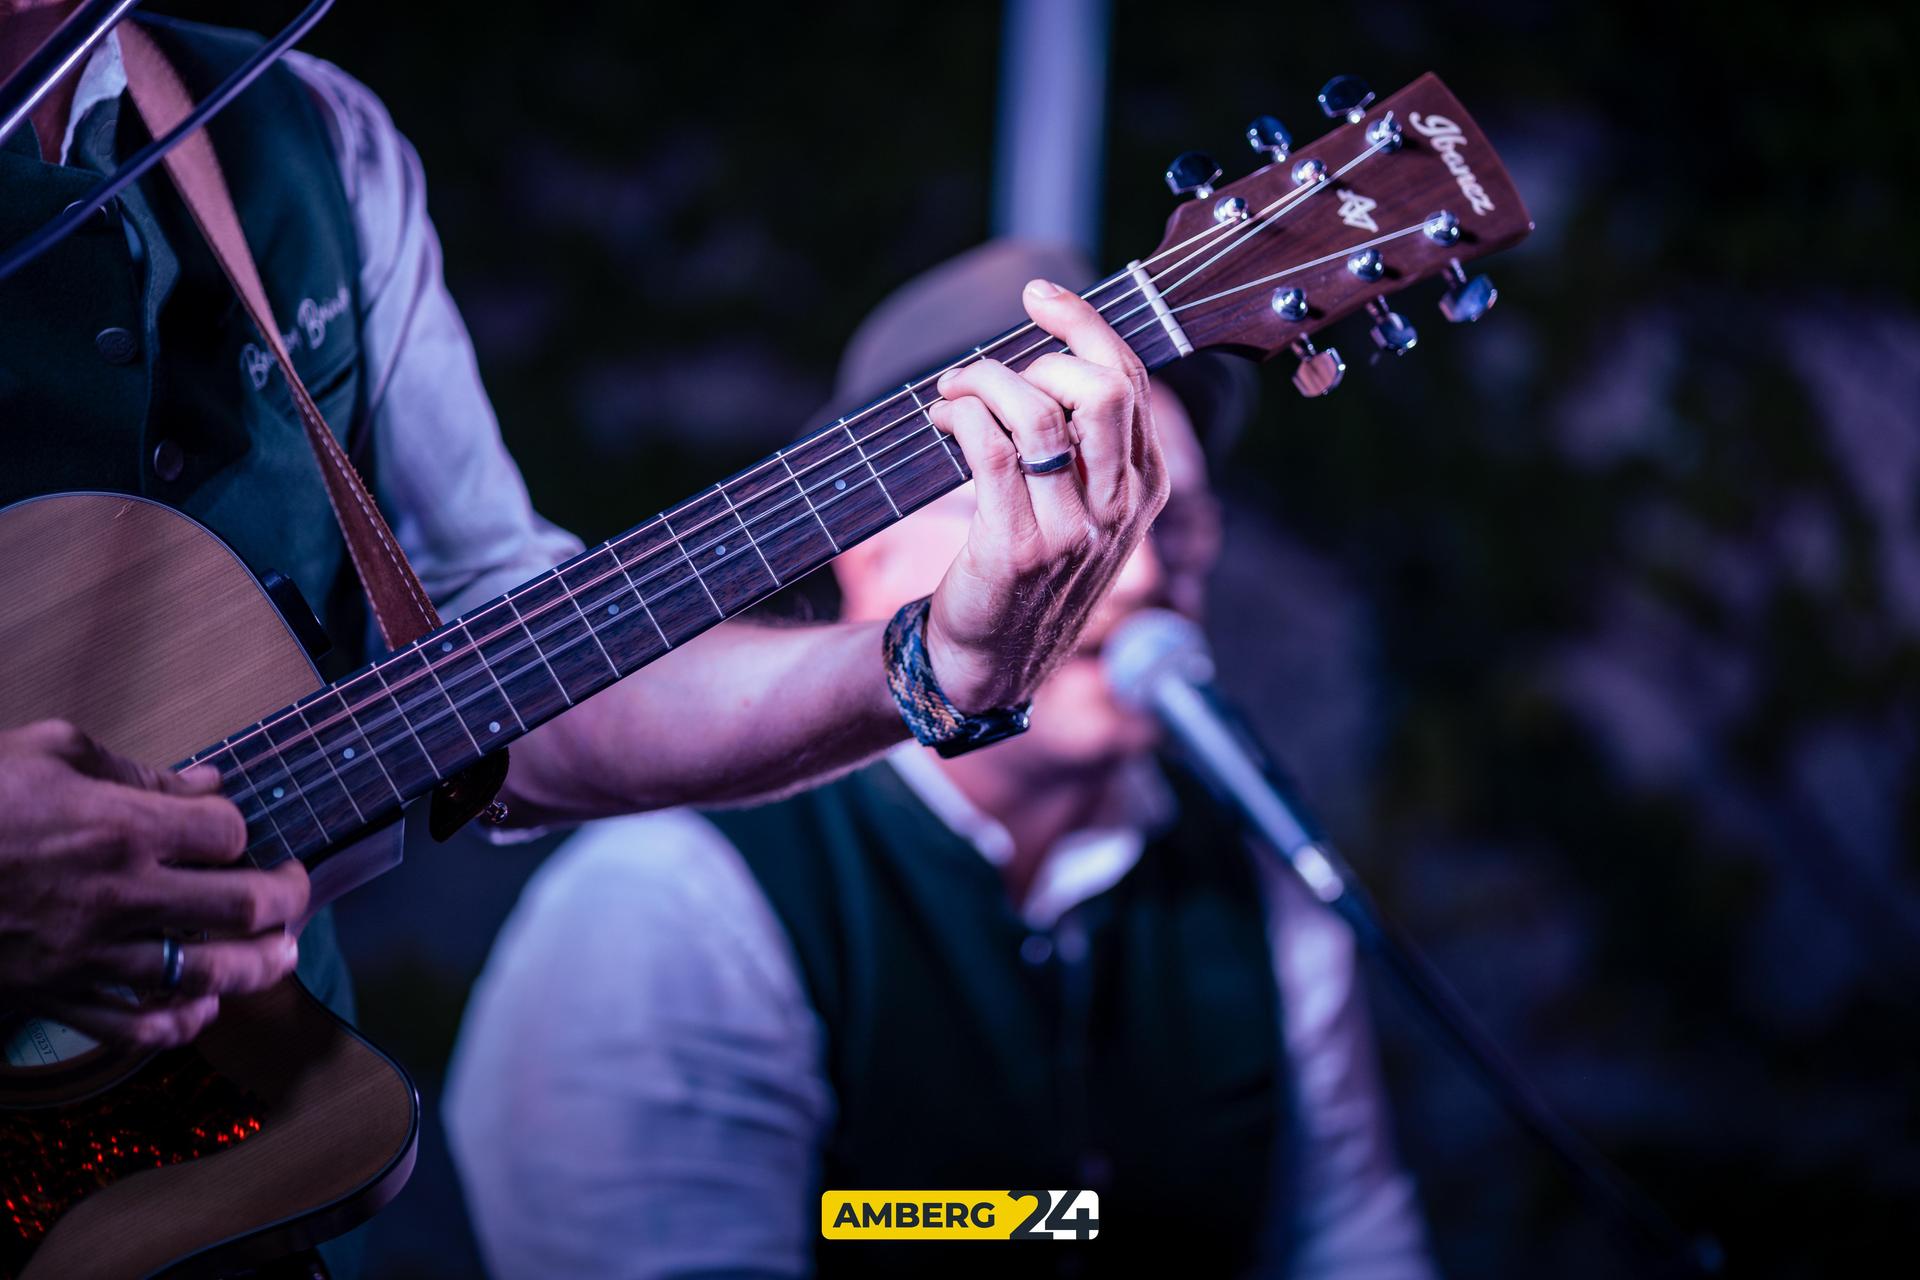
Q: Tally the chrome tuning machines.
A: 6